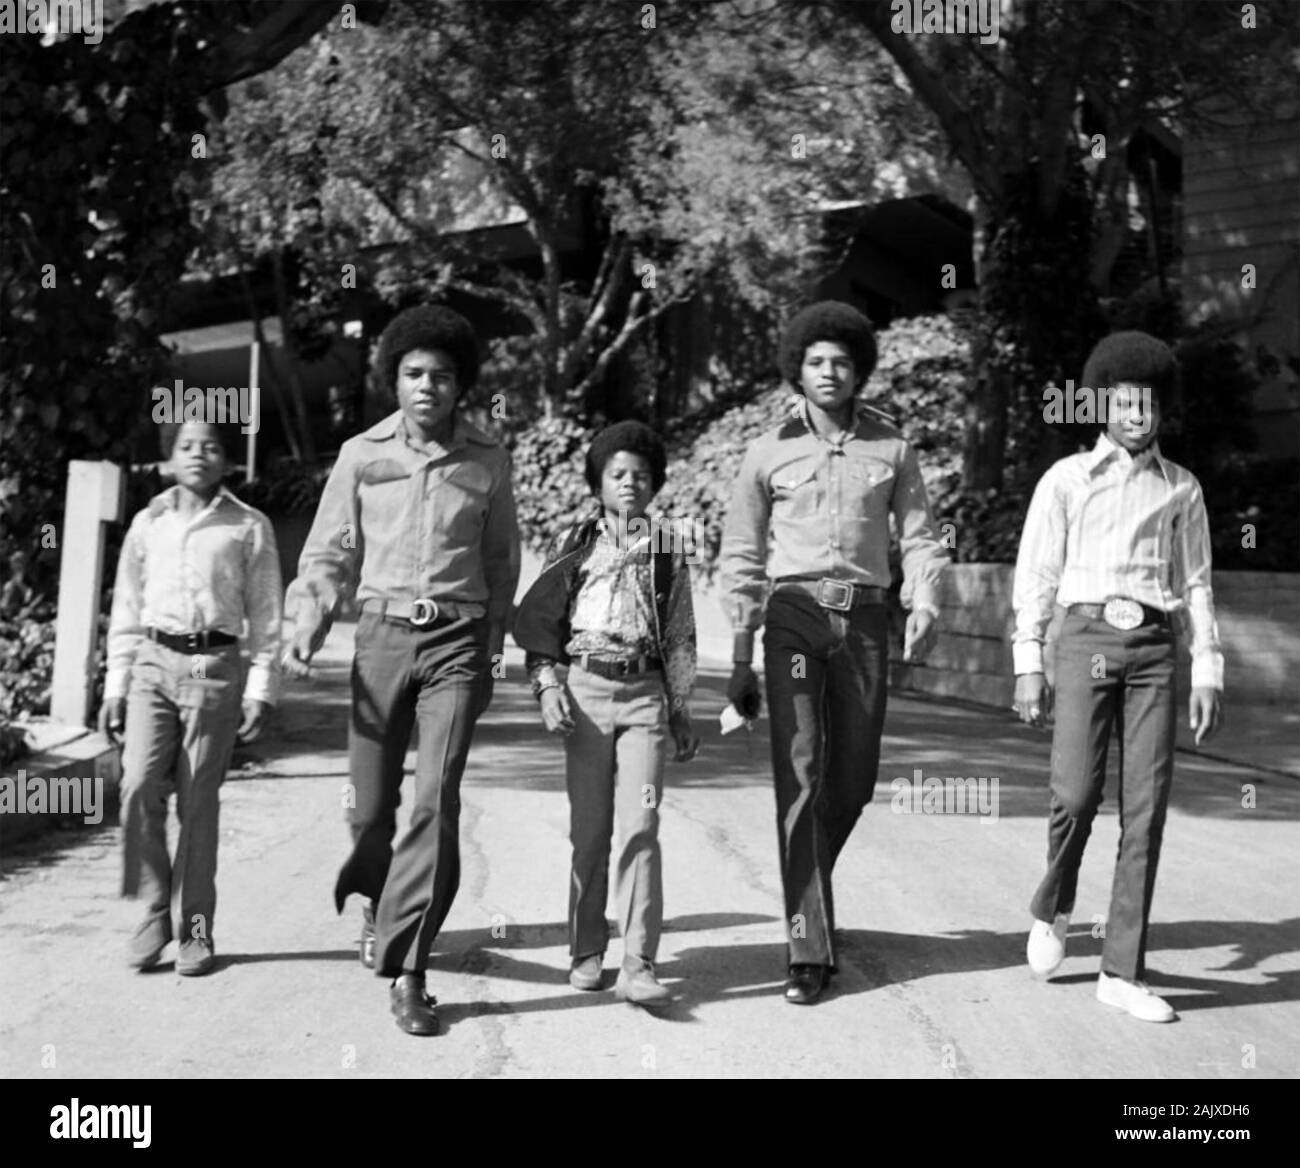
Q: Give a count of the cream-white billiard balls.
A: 0